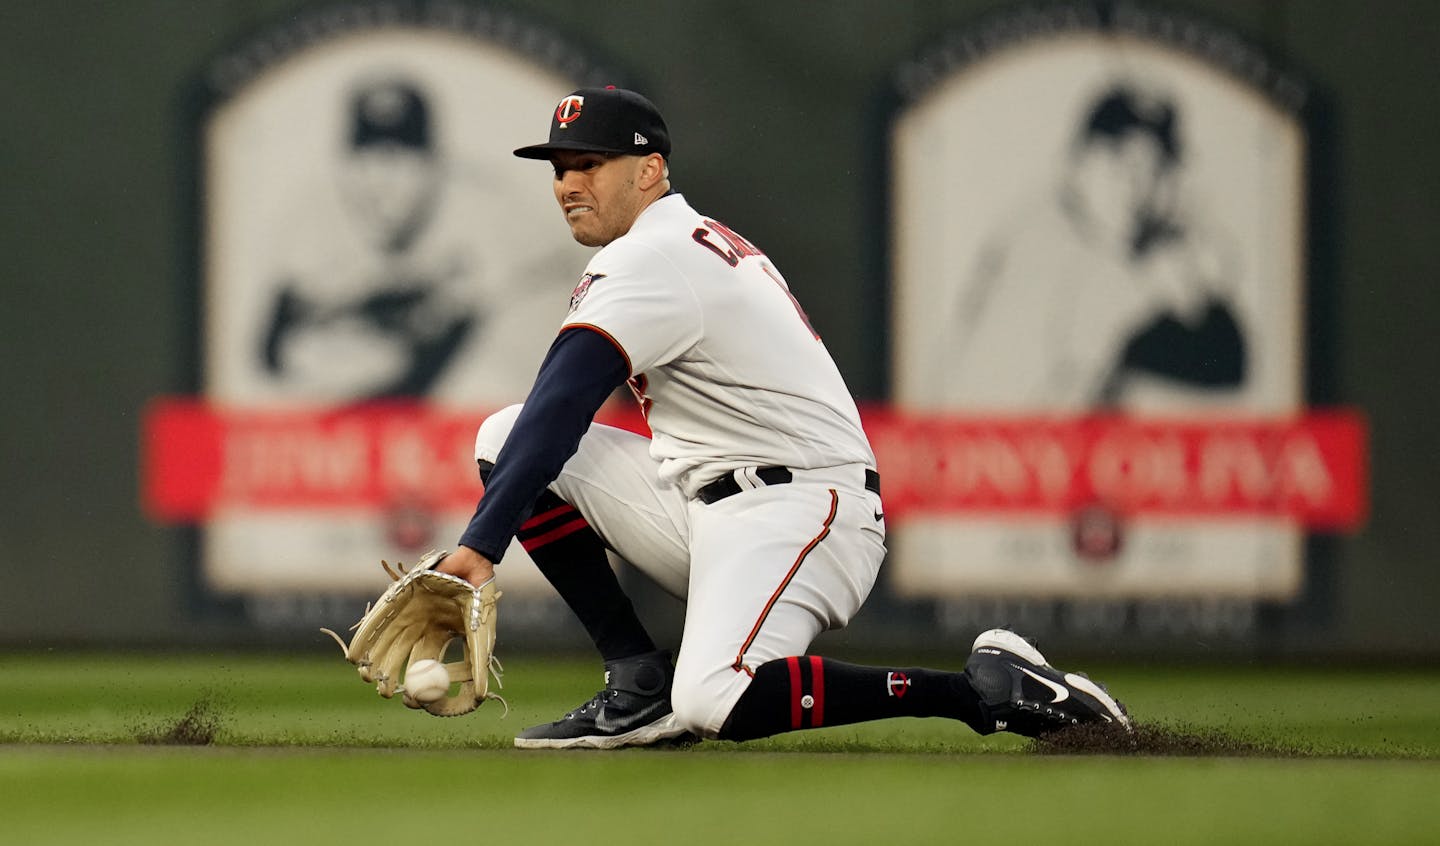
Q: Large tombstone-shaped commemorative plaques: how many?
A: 2